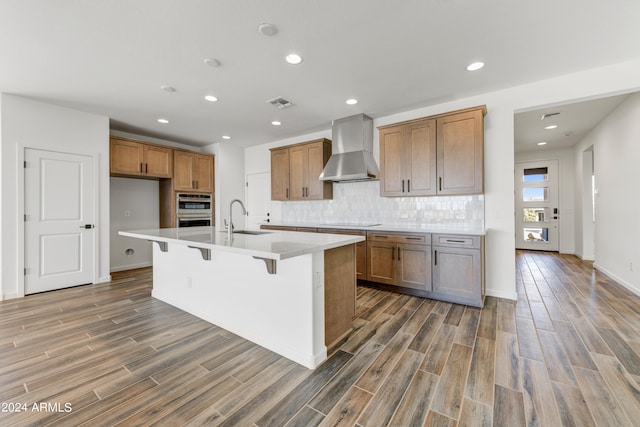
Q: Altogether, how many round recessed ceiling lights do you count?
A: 9